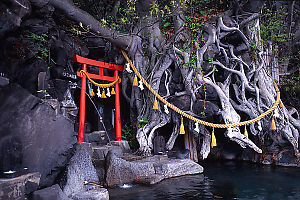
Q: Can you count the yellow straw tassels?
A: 9